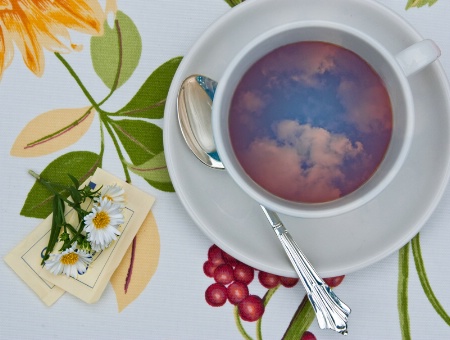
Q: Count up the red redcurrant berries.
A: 12